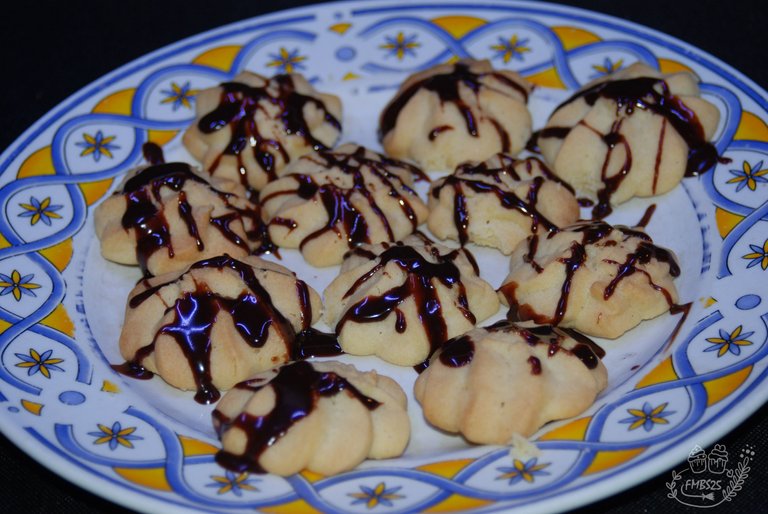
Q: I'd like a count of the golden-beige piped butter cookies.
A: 11